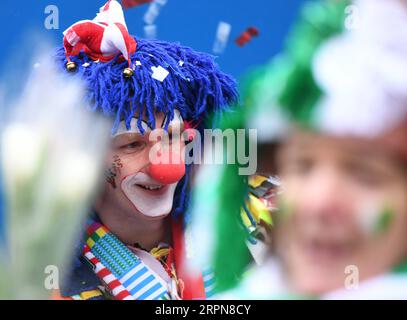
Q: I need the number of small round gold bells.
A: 2